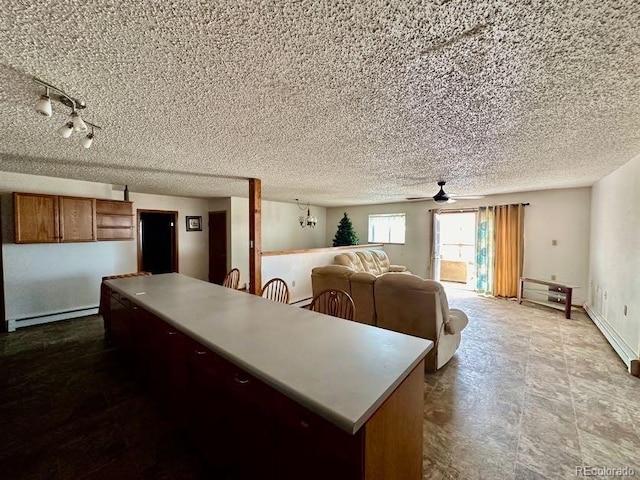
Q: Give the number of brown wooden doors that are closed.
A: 1